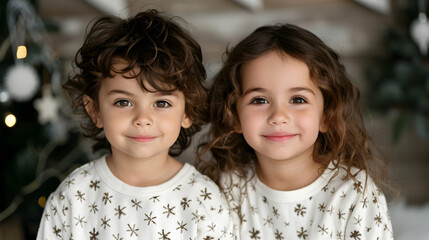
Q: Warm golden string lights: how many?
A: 3